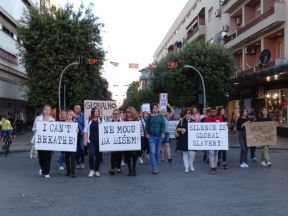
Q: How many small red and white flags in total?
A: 5